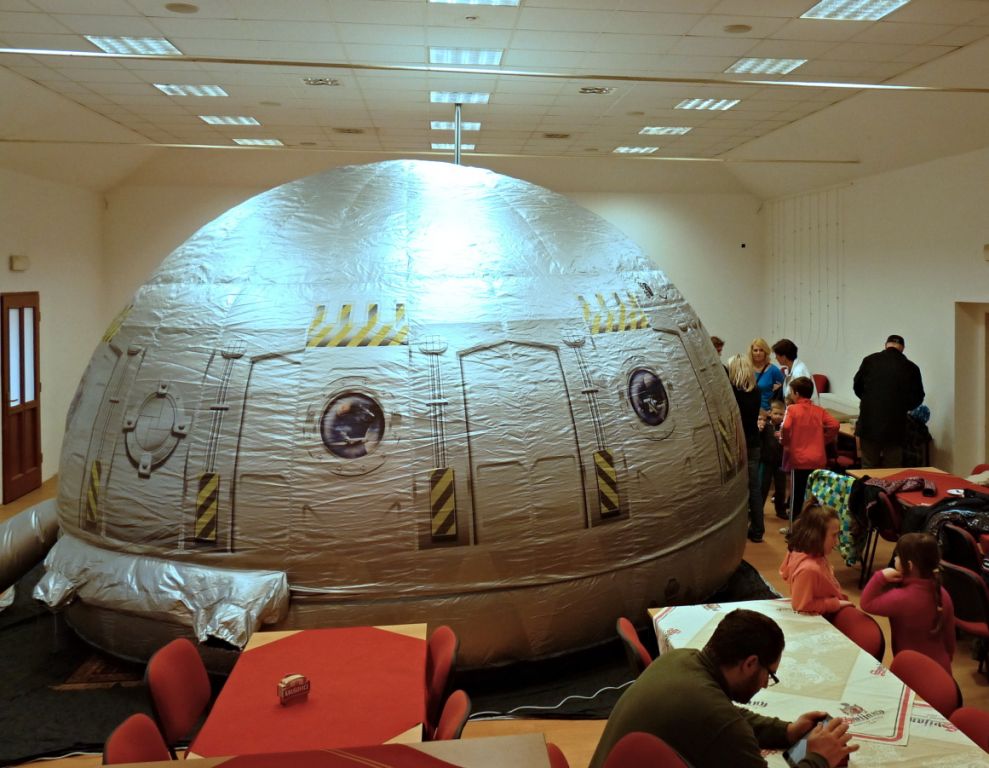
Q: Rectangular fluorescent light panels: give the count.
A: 14